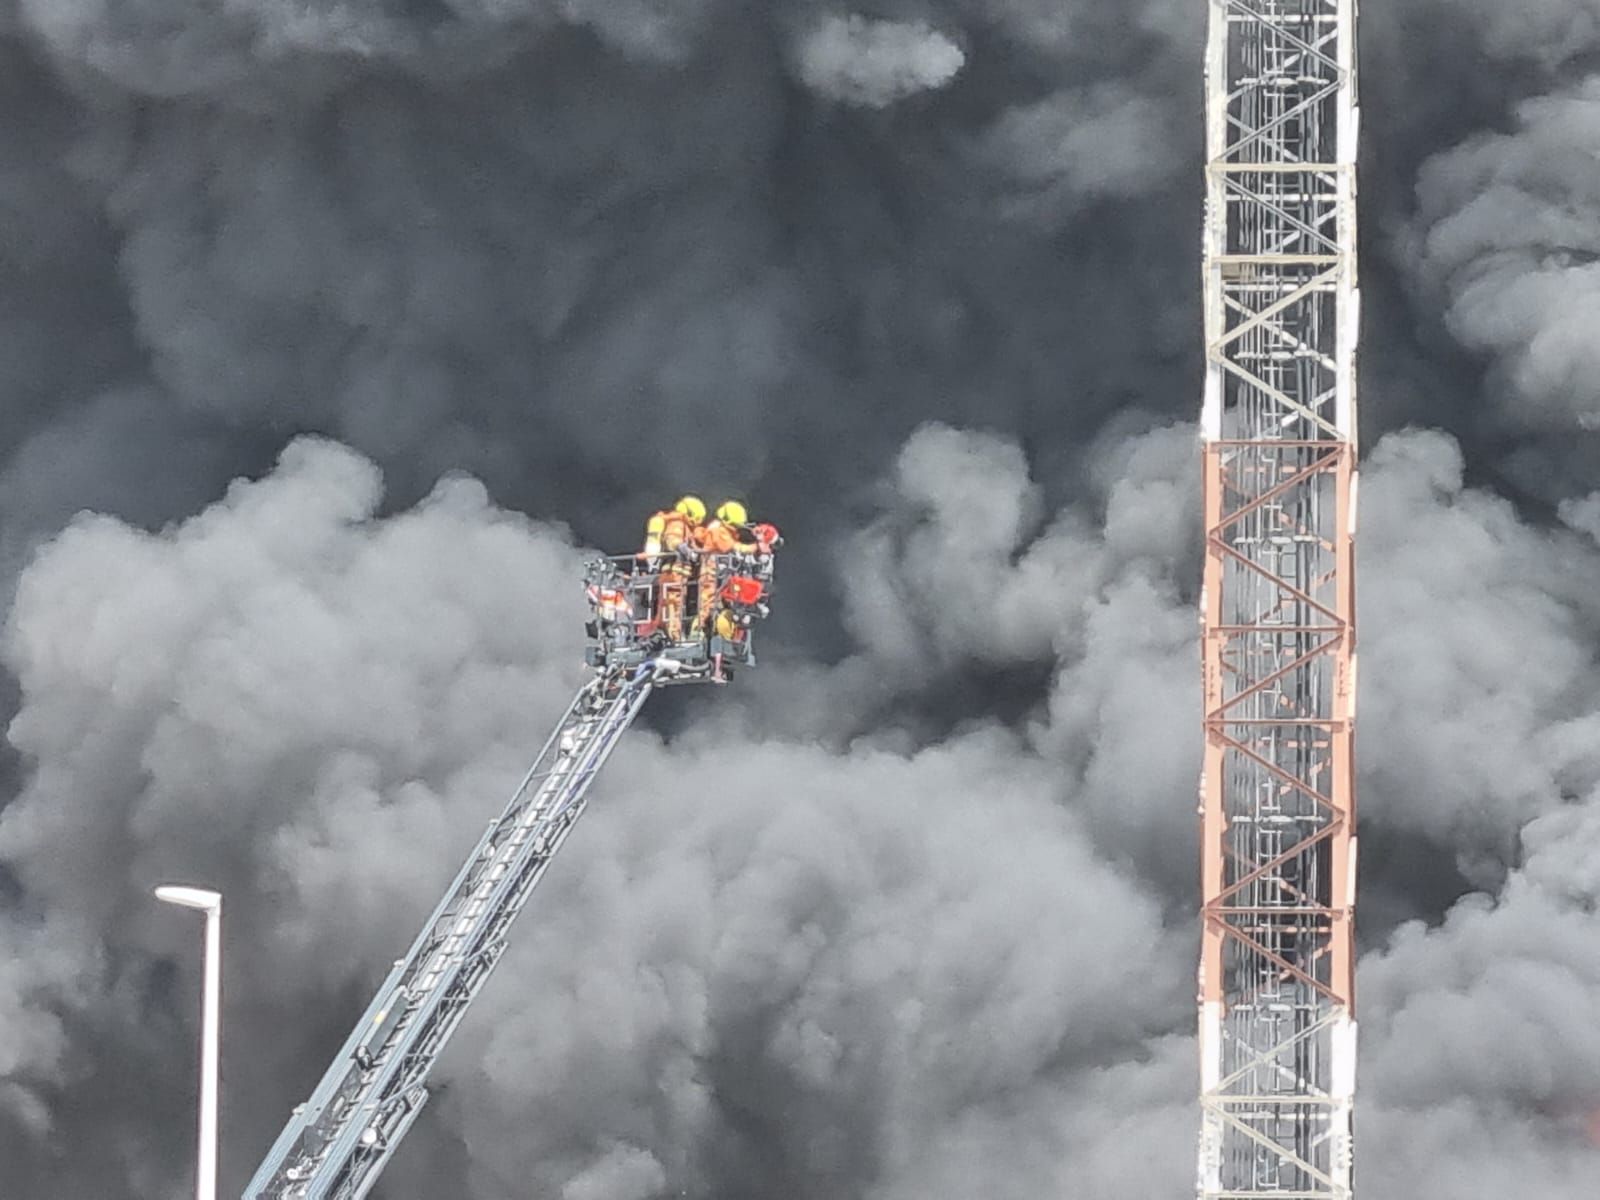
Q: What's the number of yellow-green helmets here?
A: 2